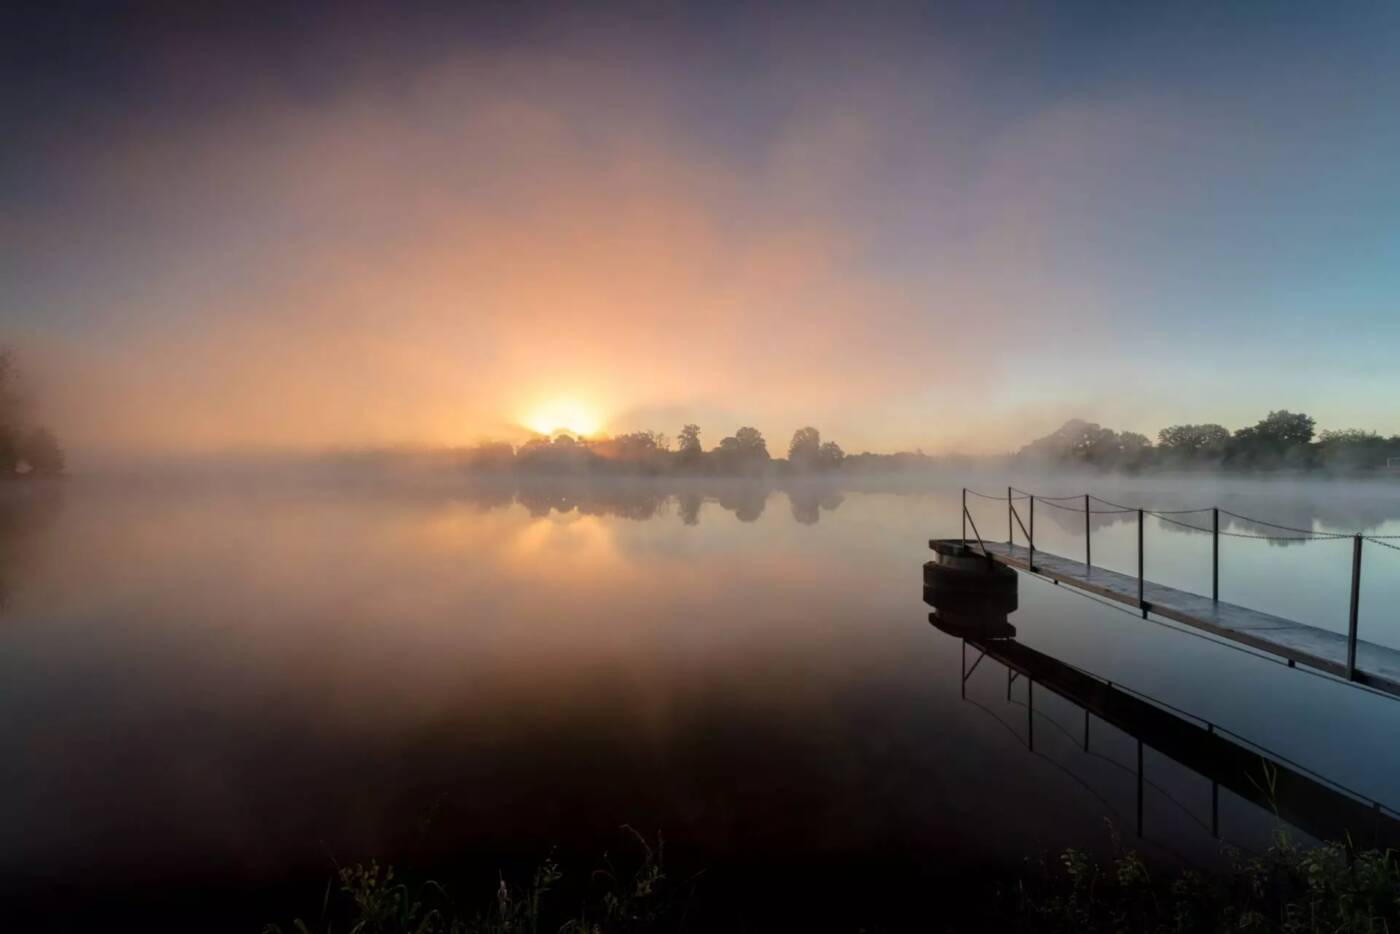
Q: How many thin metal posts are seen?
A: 7